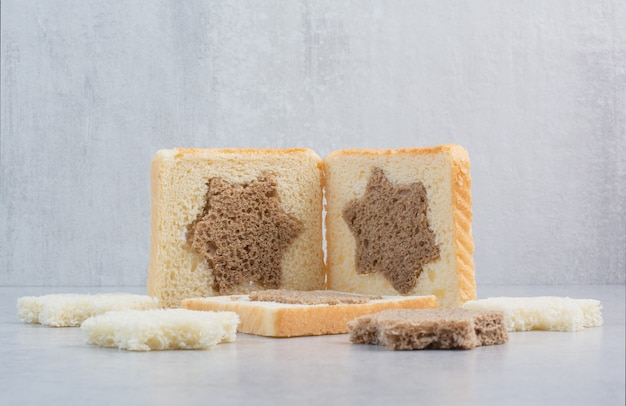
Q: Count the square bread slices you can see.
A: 3